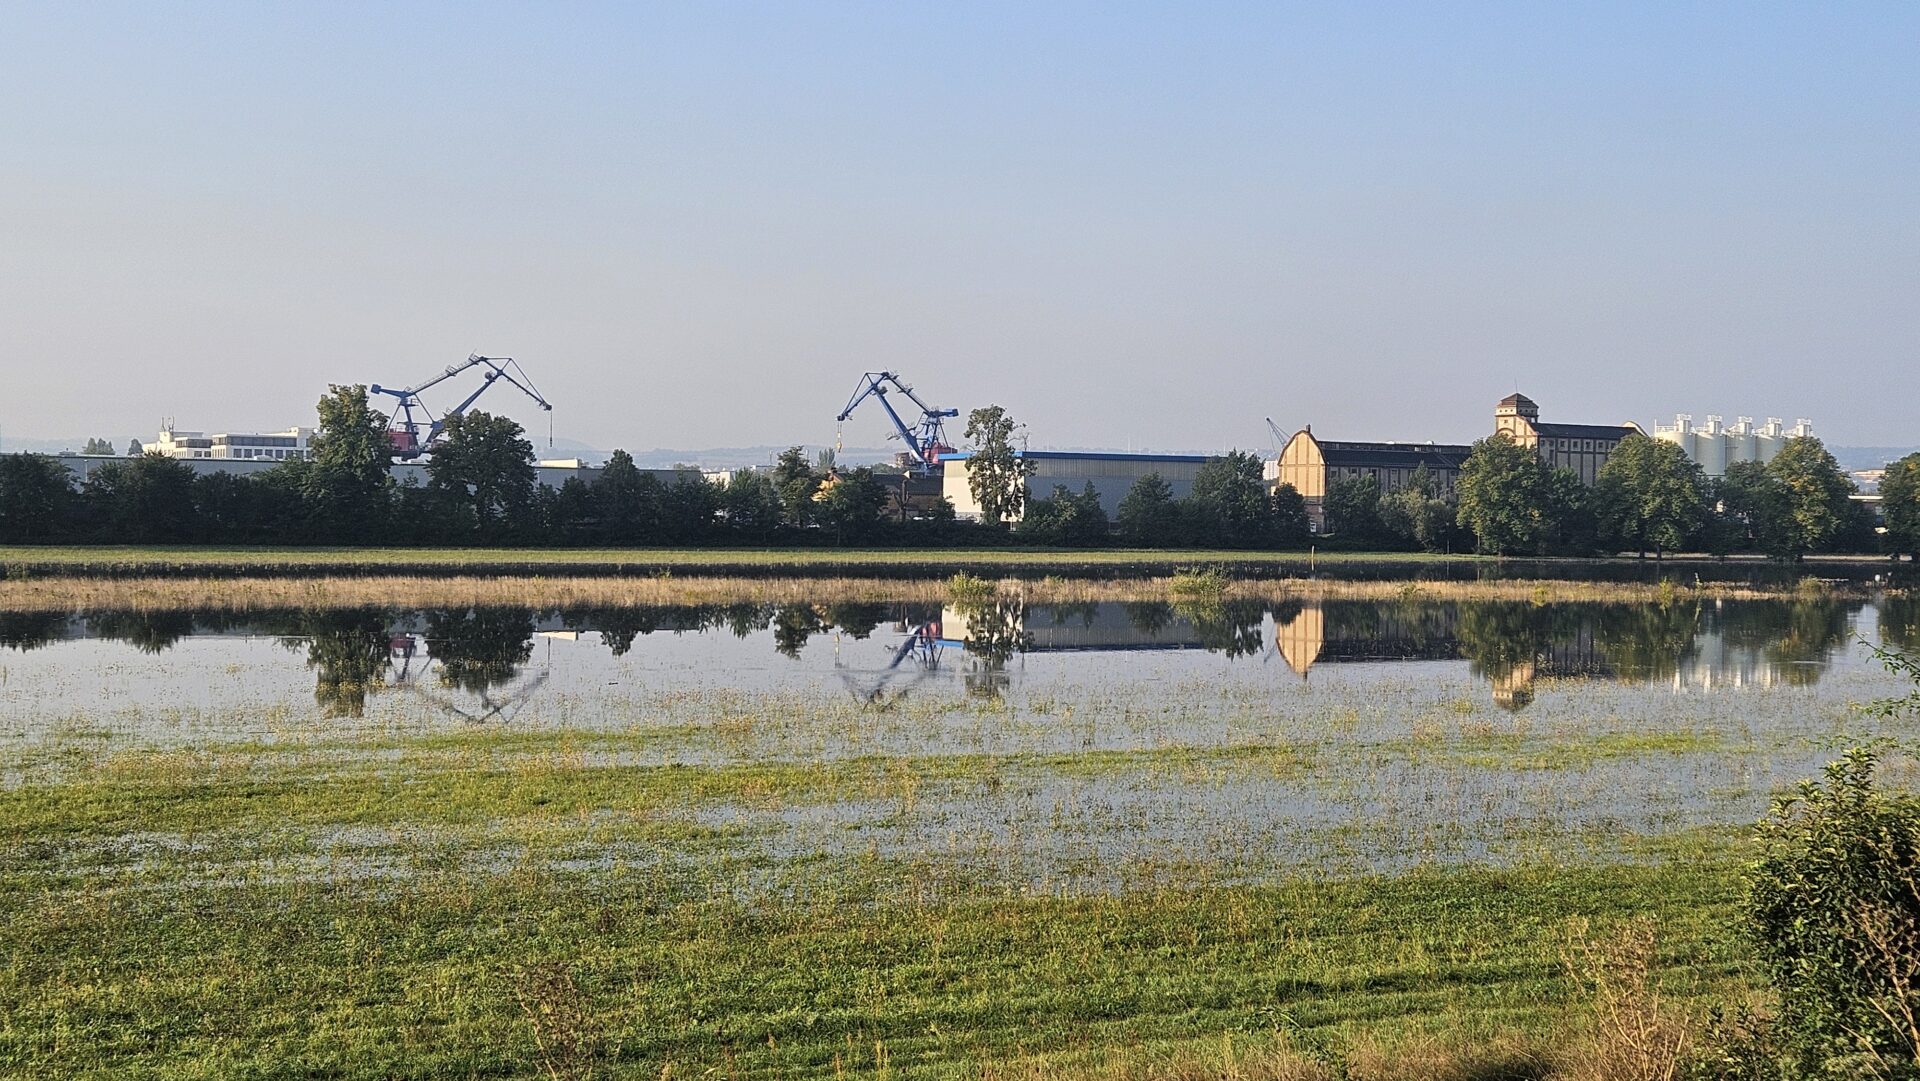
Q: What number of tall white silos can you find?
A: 5